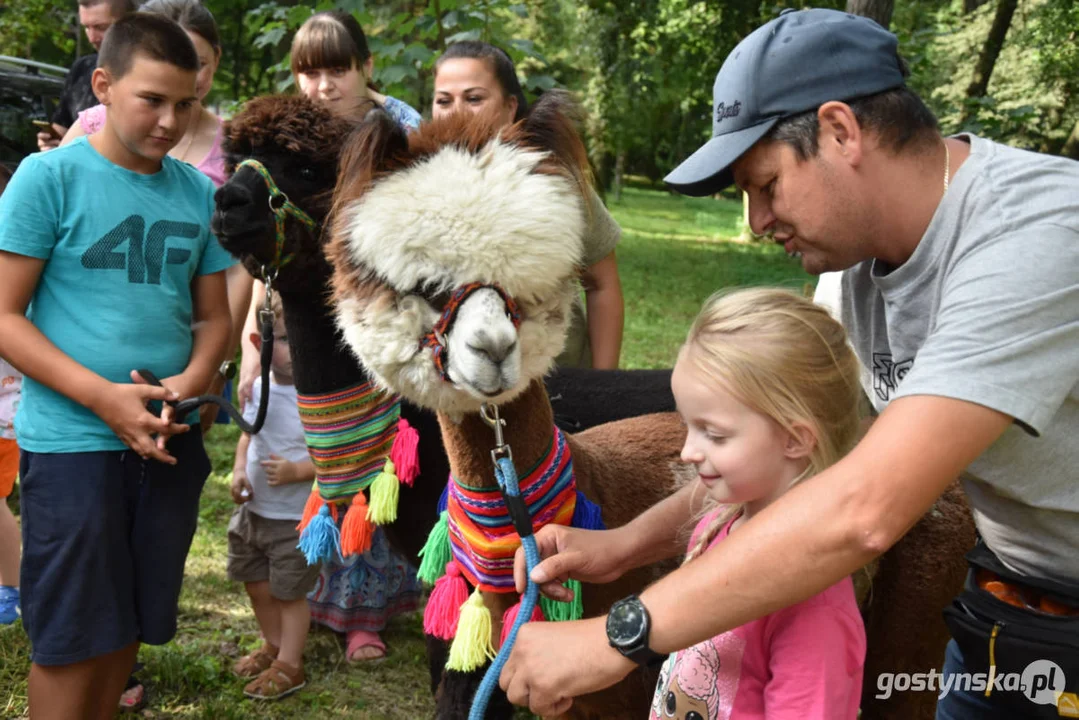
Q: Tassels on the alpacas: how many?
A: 12